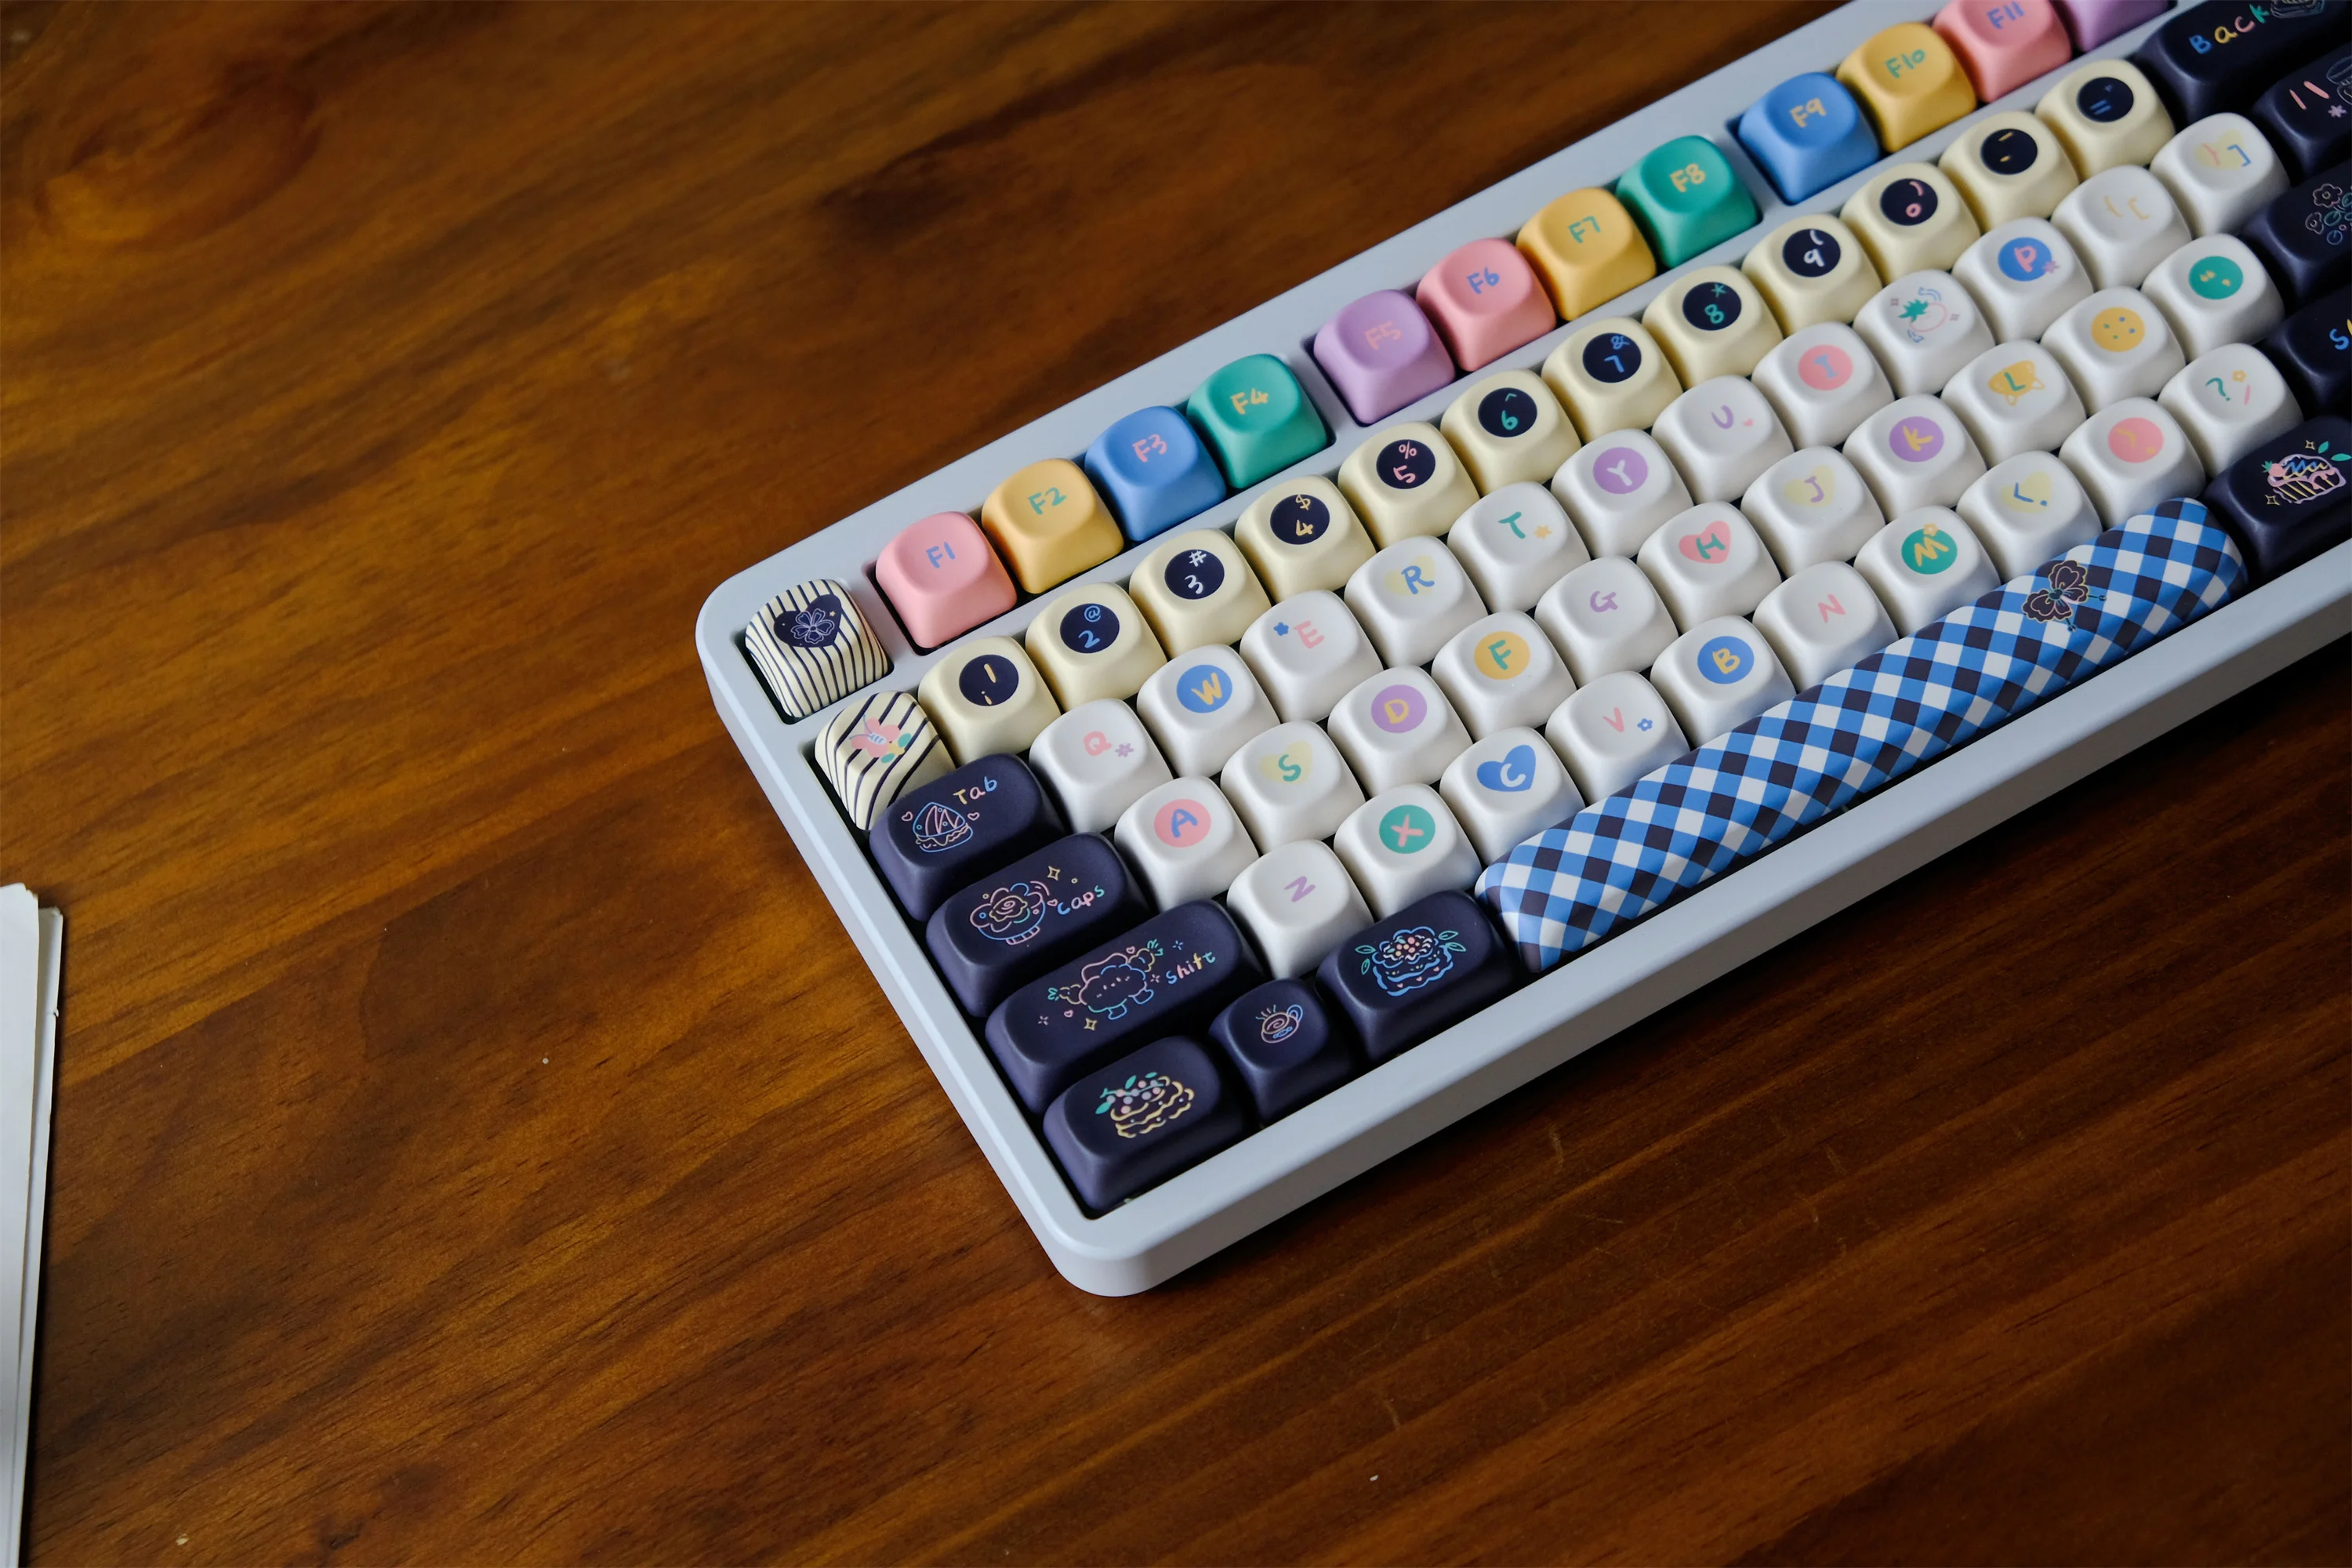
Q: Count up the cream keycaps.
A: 12